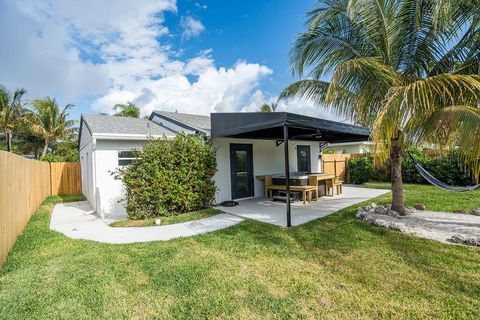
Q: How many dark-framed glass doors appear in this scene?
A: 2